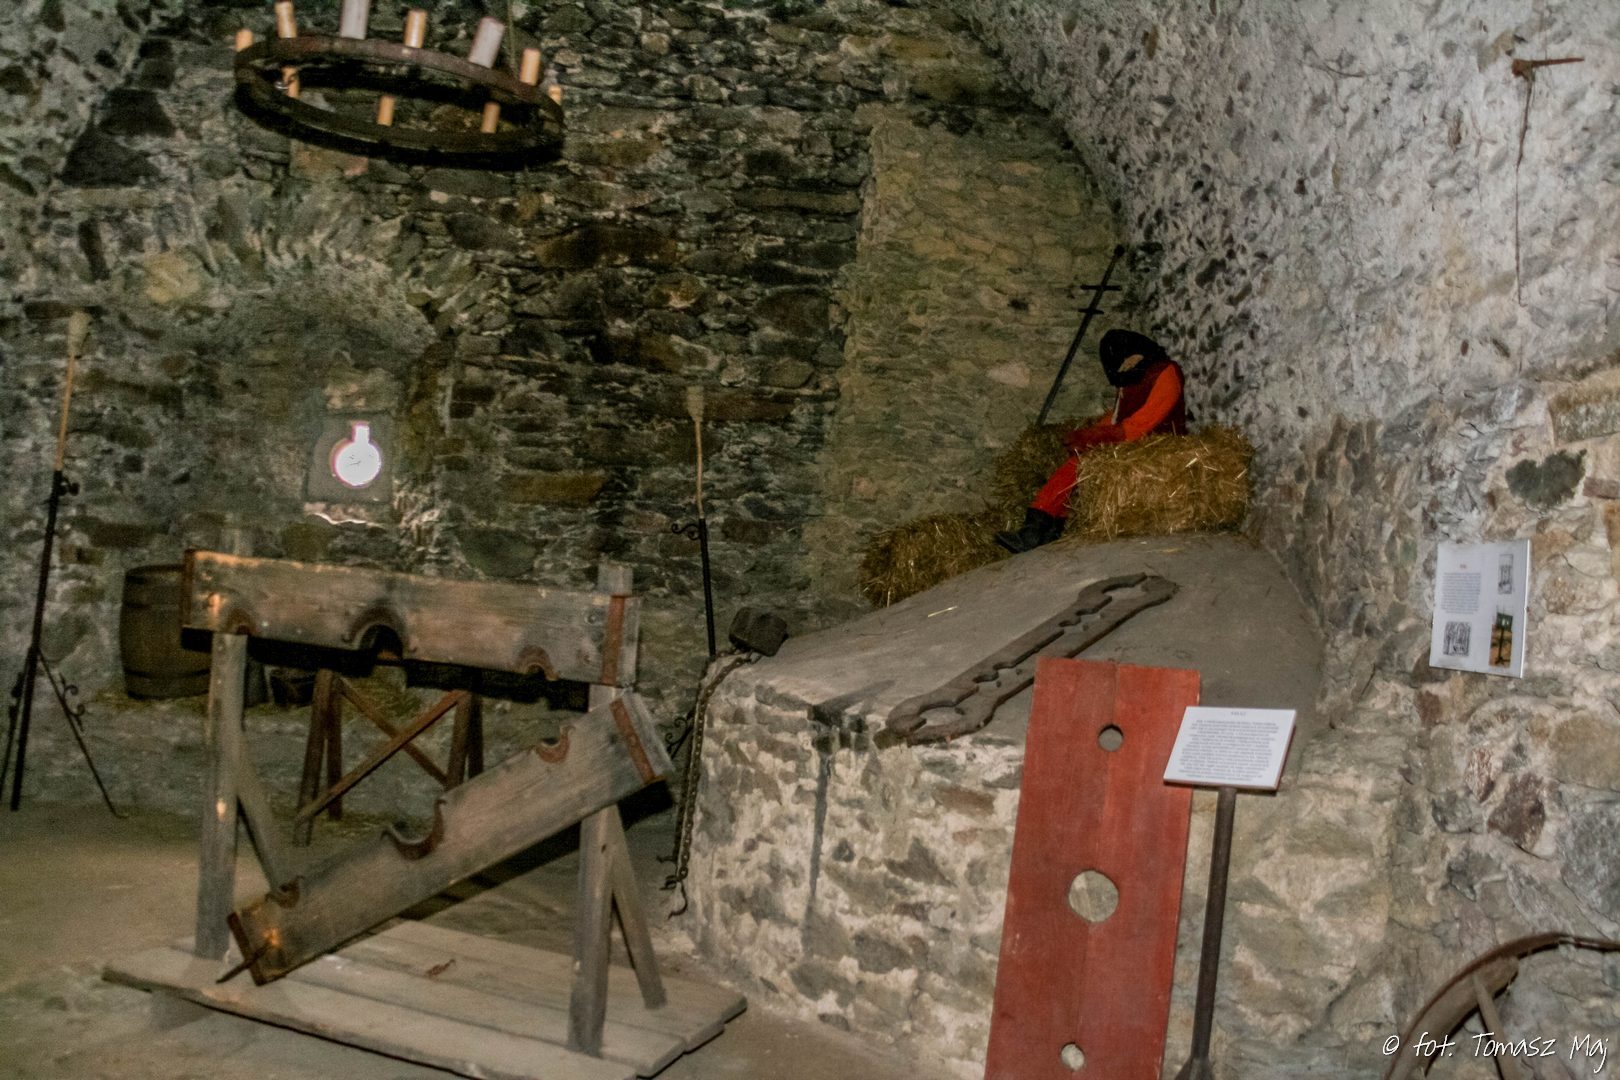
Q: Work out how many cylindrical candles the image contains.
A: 10